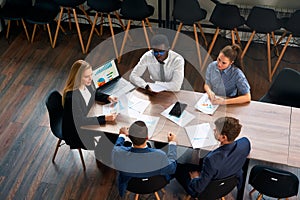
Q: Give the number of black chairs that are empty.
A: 11